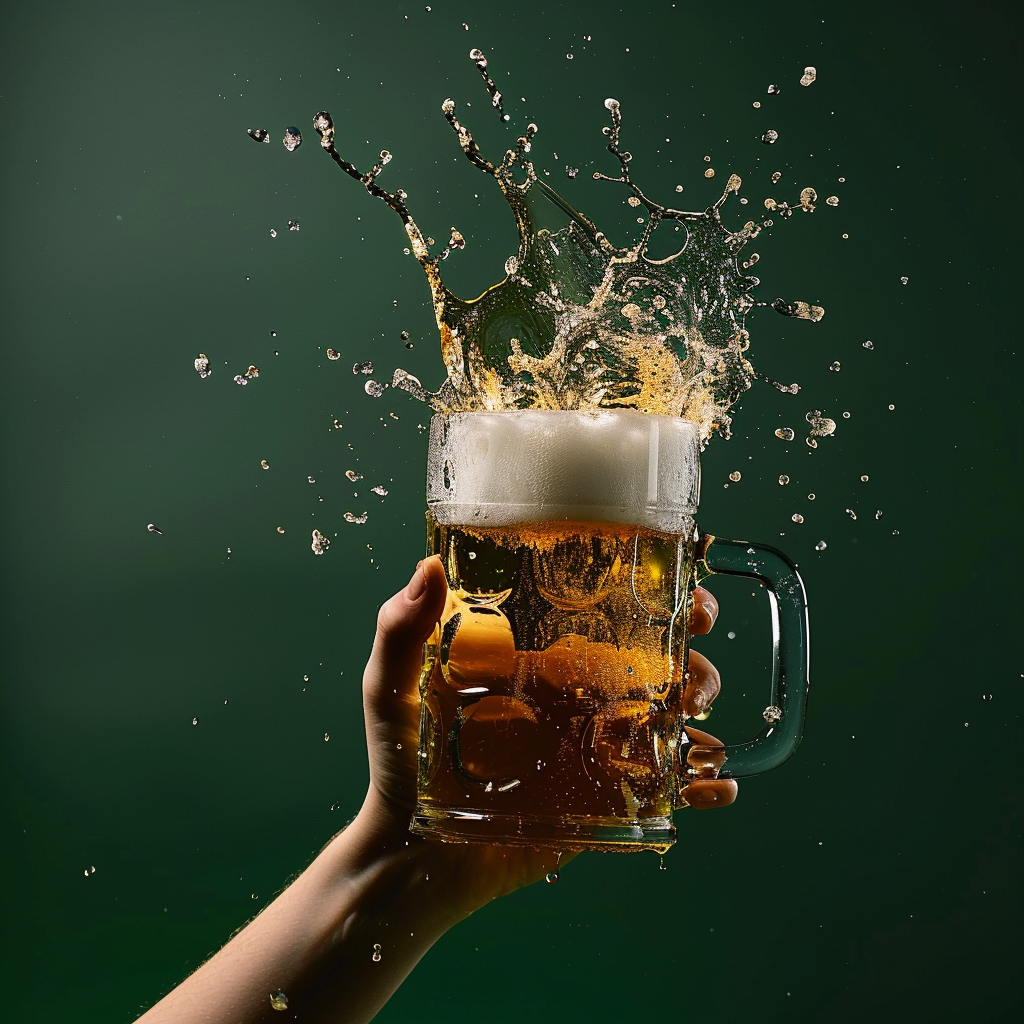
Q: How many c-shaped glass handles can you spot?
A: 1